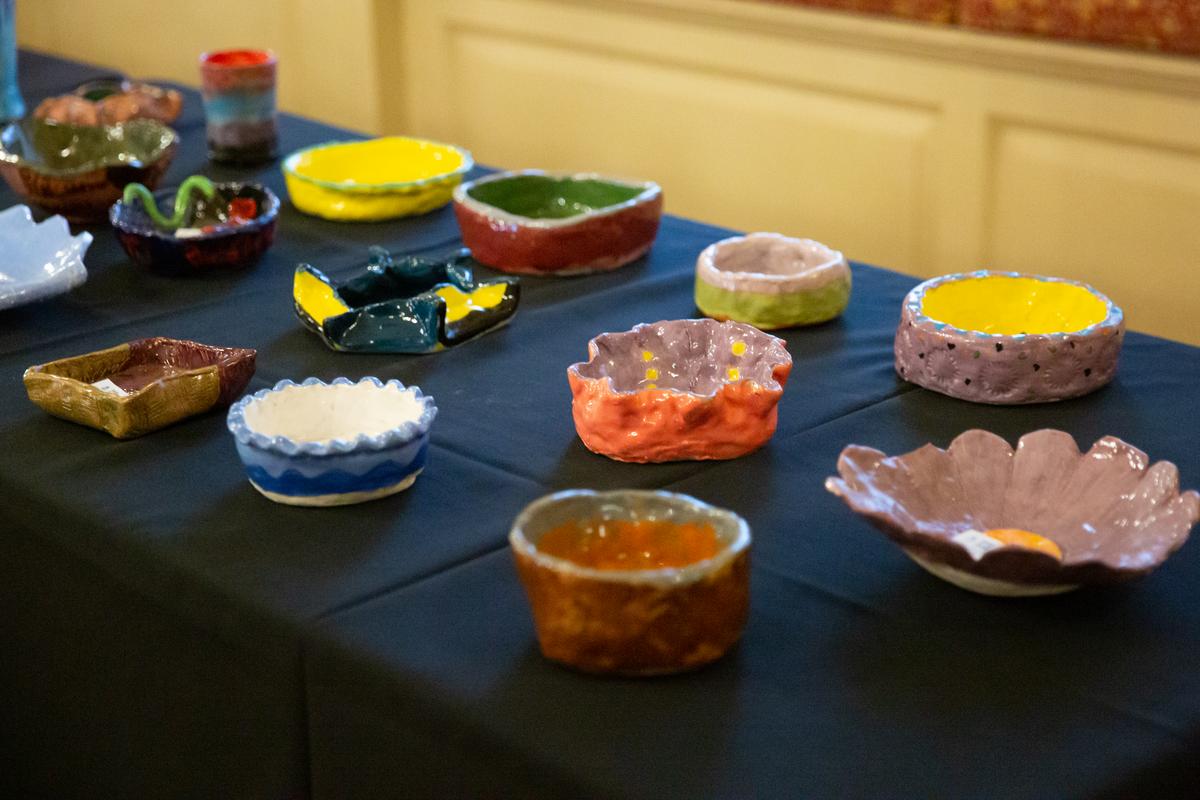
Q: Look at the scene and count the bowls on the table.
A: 14